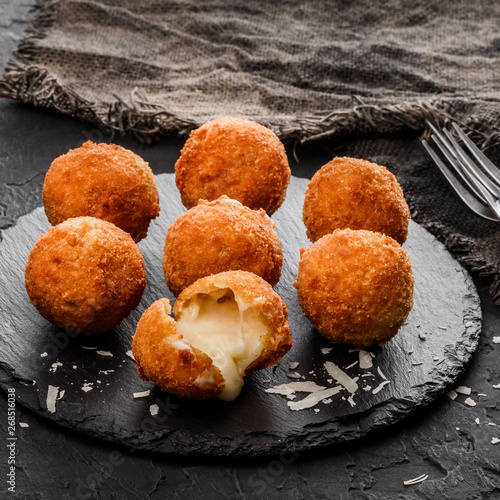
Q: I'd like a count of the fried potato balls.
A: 7